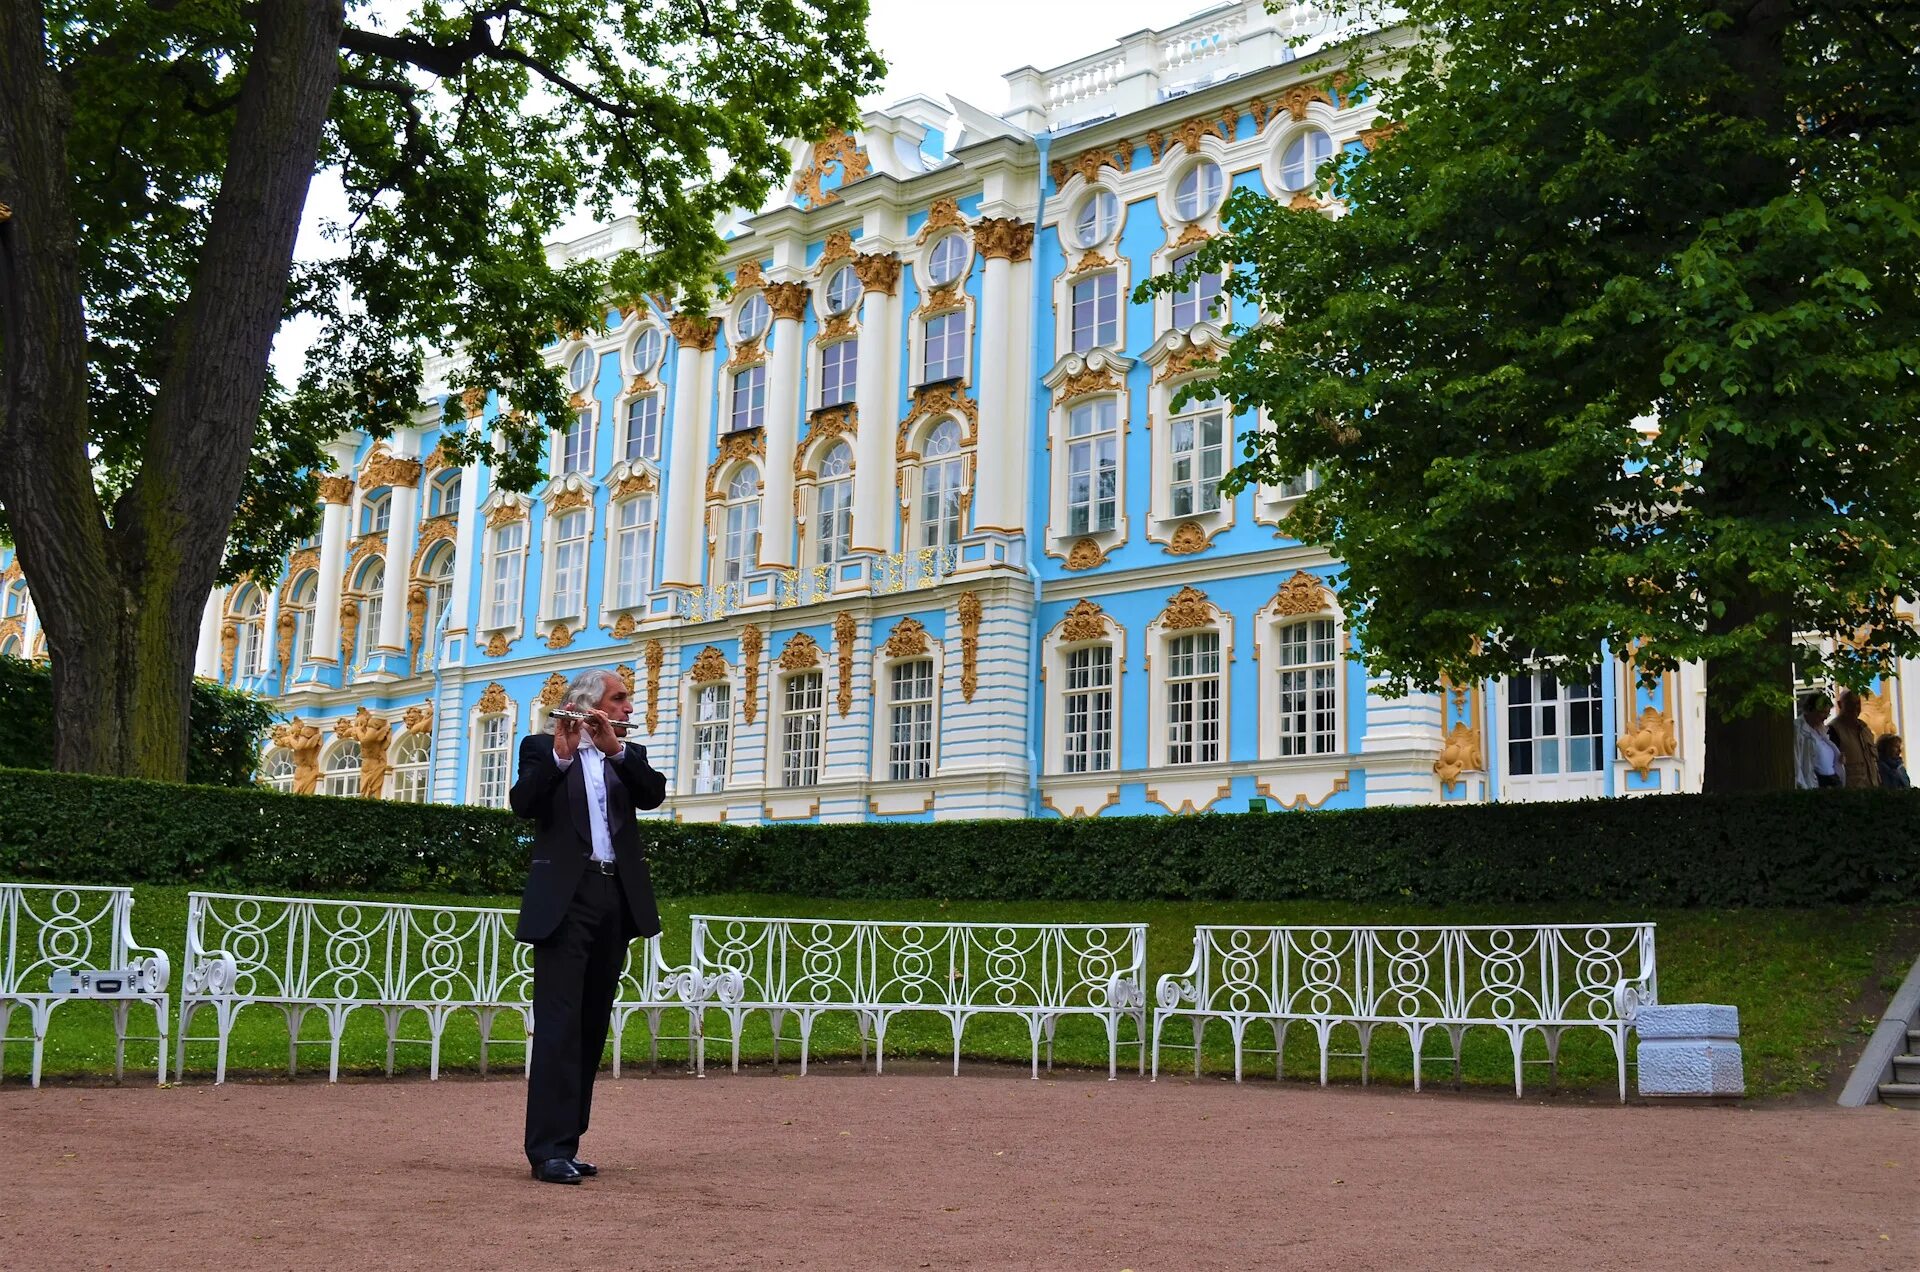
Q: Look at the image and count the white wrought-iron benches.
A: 4